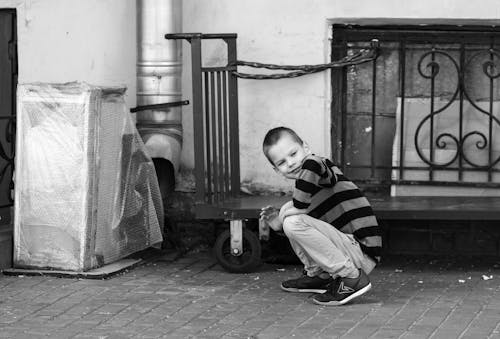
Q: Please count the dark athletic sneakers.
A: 2